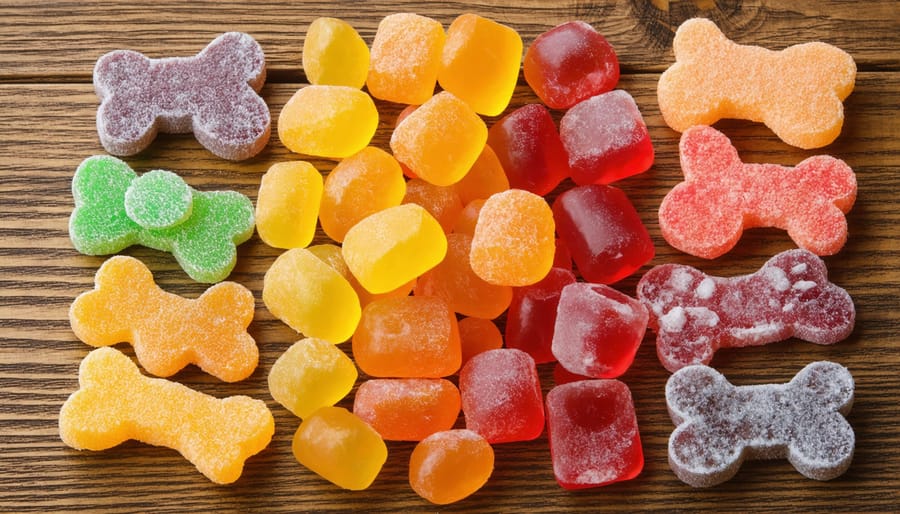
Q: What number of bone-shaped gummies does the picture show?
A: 8